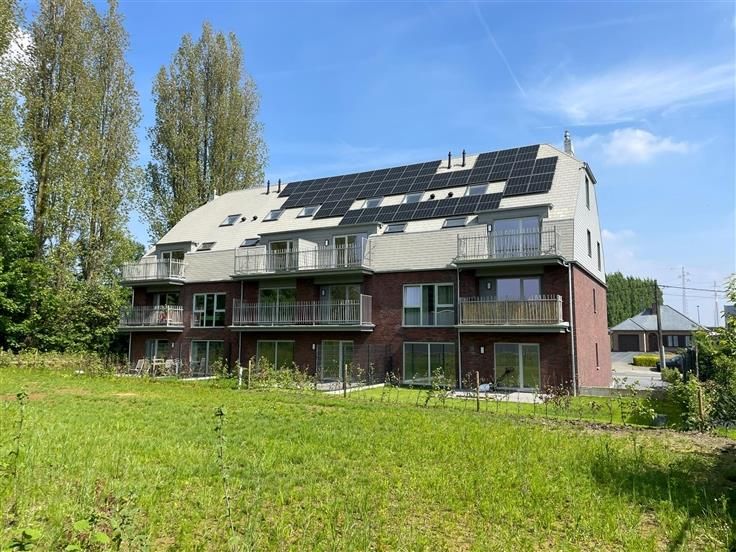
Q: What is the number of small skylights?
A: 10